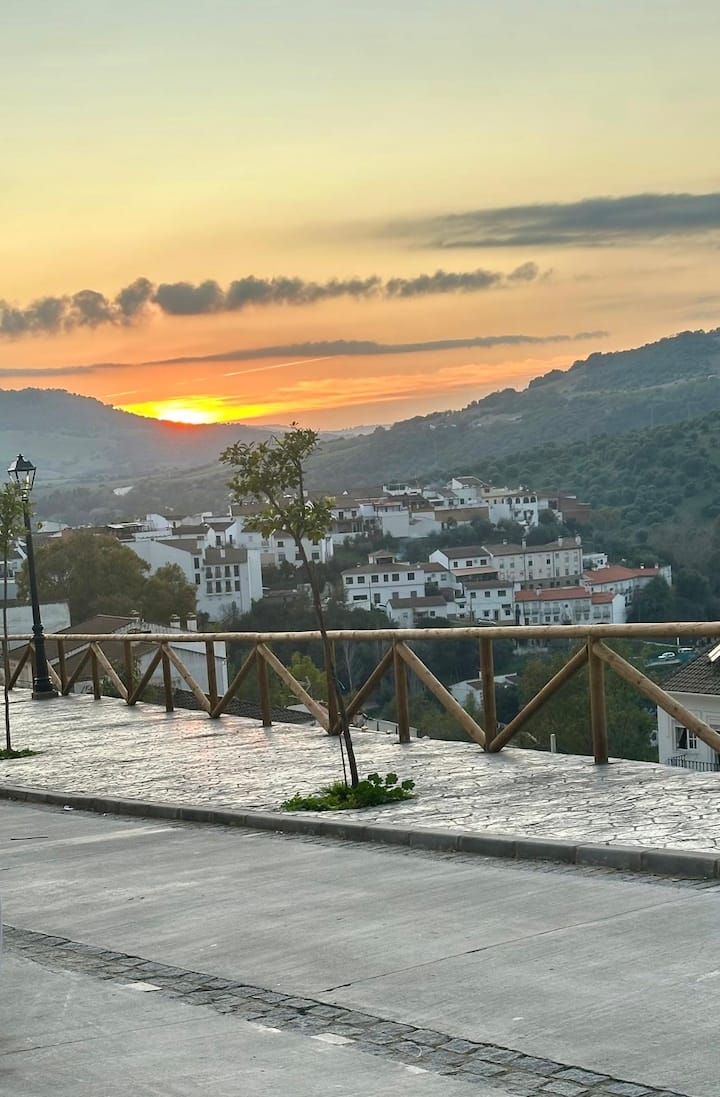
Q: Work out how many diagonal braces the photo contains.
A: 12